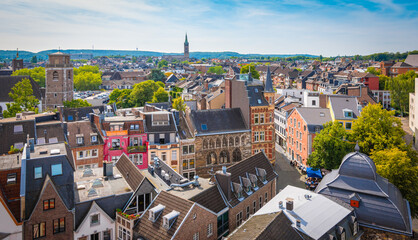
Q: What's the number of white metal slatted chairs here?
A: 0